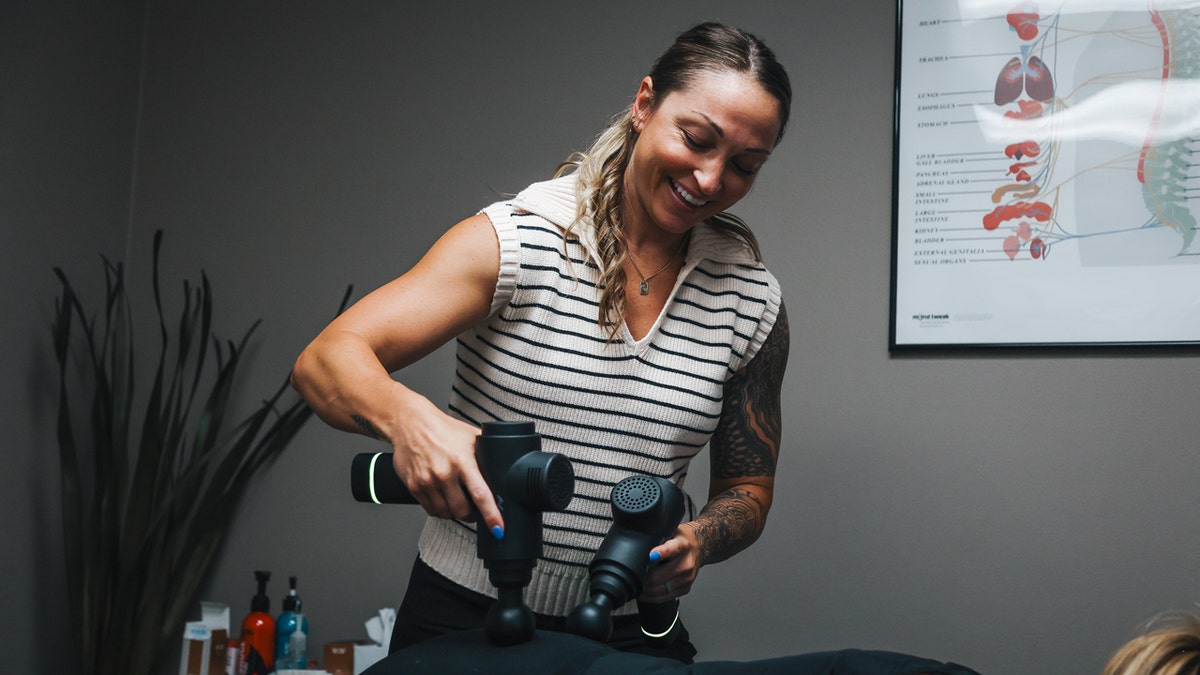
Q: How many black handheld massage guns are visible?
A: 2